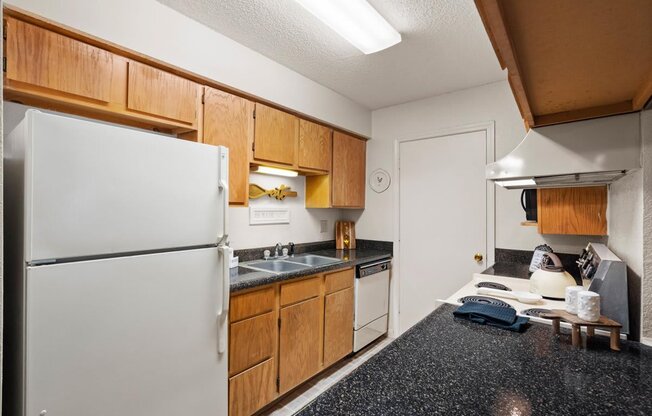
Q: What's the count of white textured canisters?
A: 2